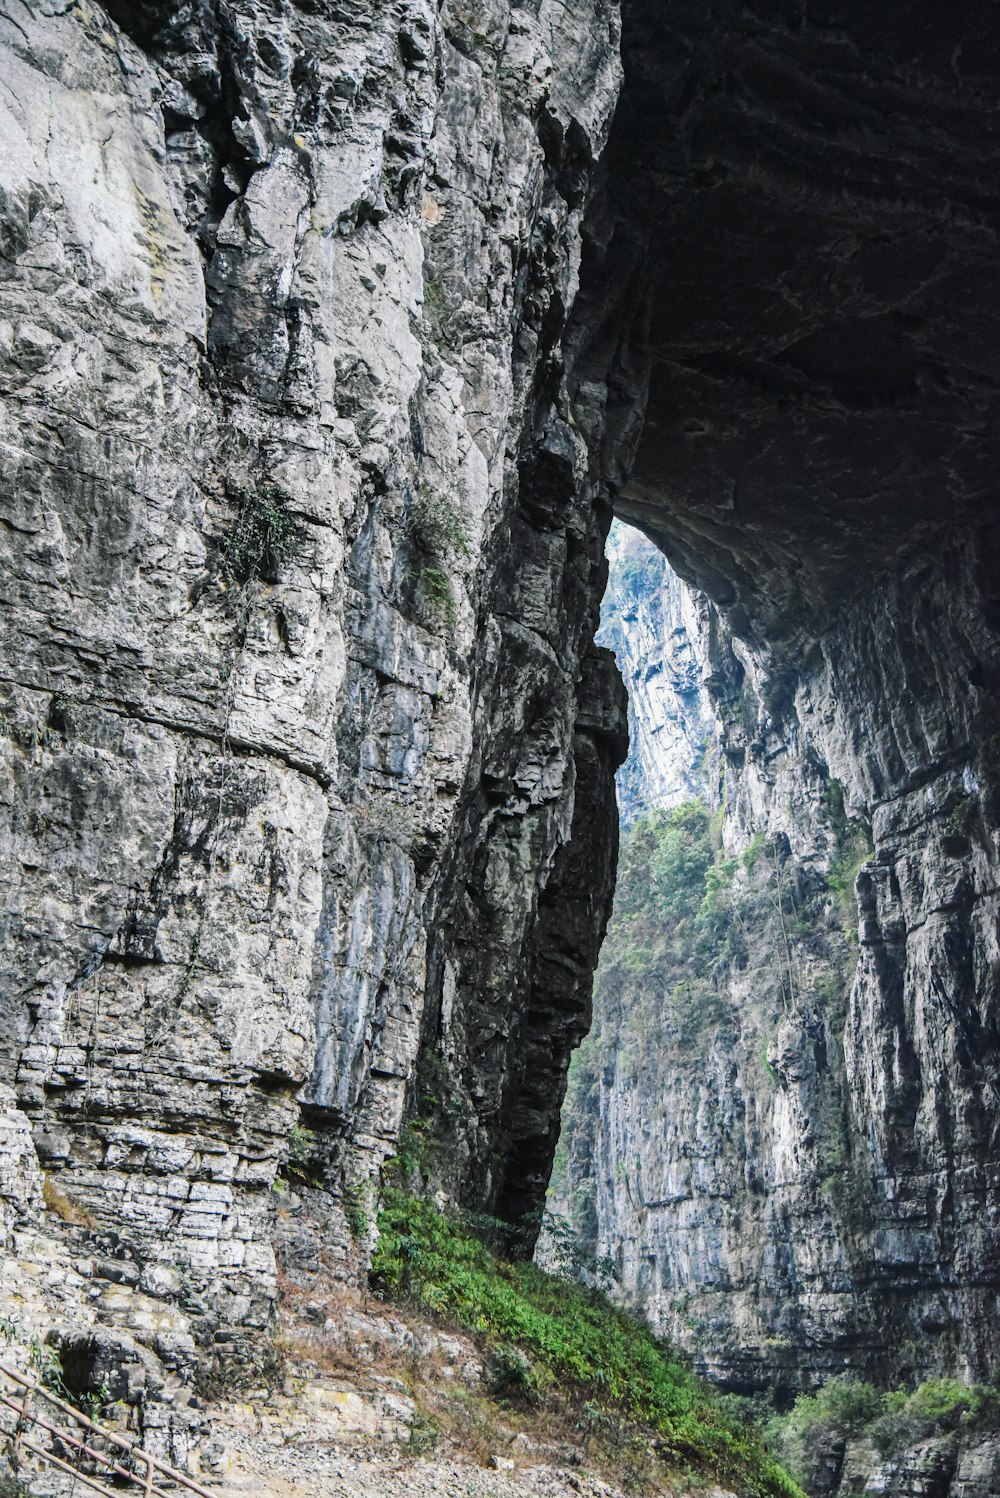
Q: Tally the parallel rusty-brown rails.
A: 3